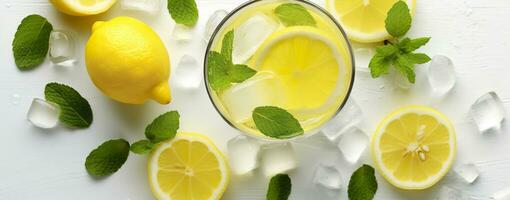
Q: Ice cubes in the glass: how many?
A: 2